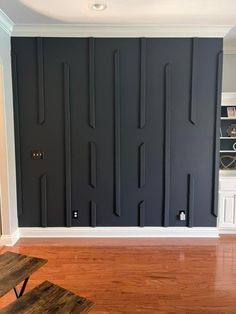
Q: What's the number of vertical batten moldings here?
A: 15